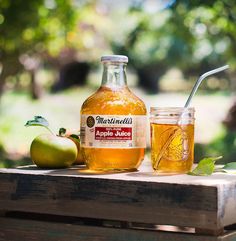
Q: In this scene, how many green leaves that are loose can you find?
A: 2